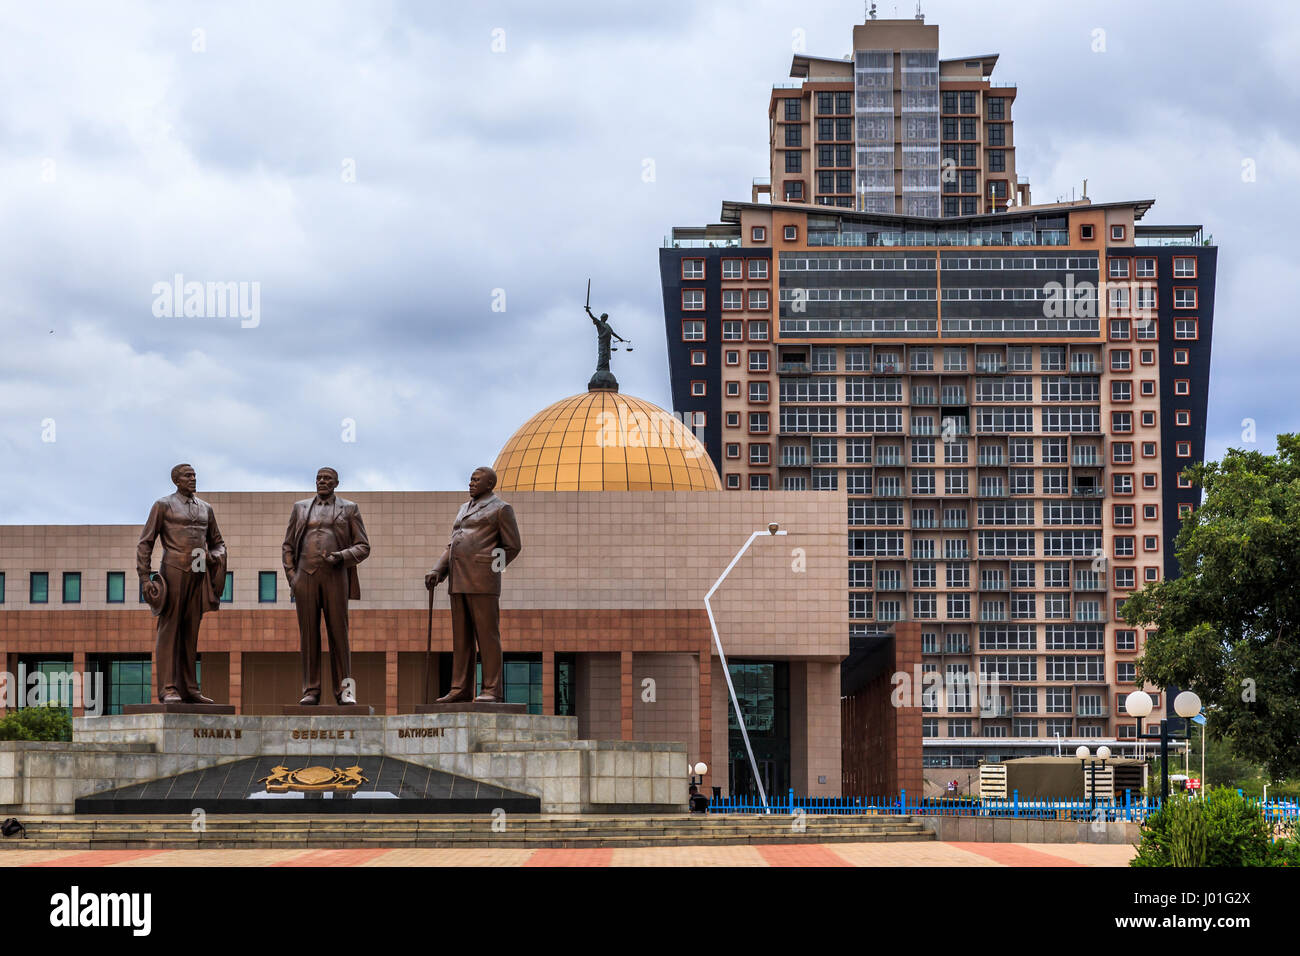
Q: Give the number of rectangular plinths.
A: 3